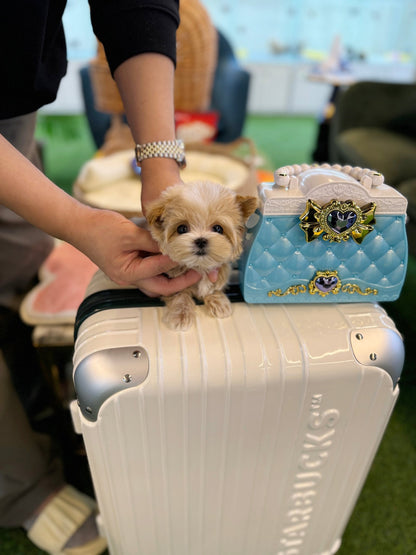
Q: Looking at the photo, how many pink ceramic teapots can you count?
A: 0